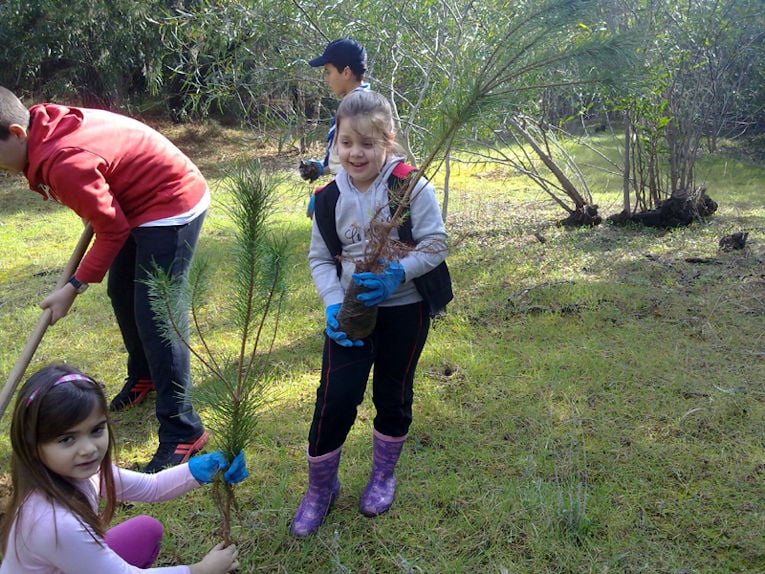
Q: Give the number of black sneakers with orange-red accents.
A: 2